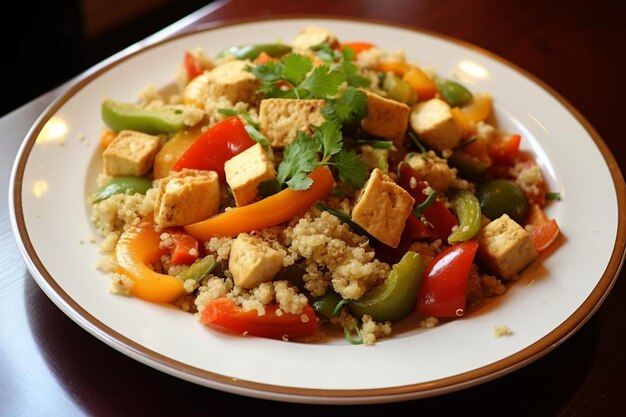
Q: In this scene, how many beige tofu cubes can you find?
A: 11